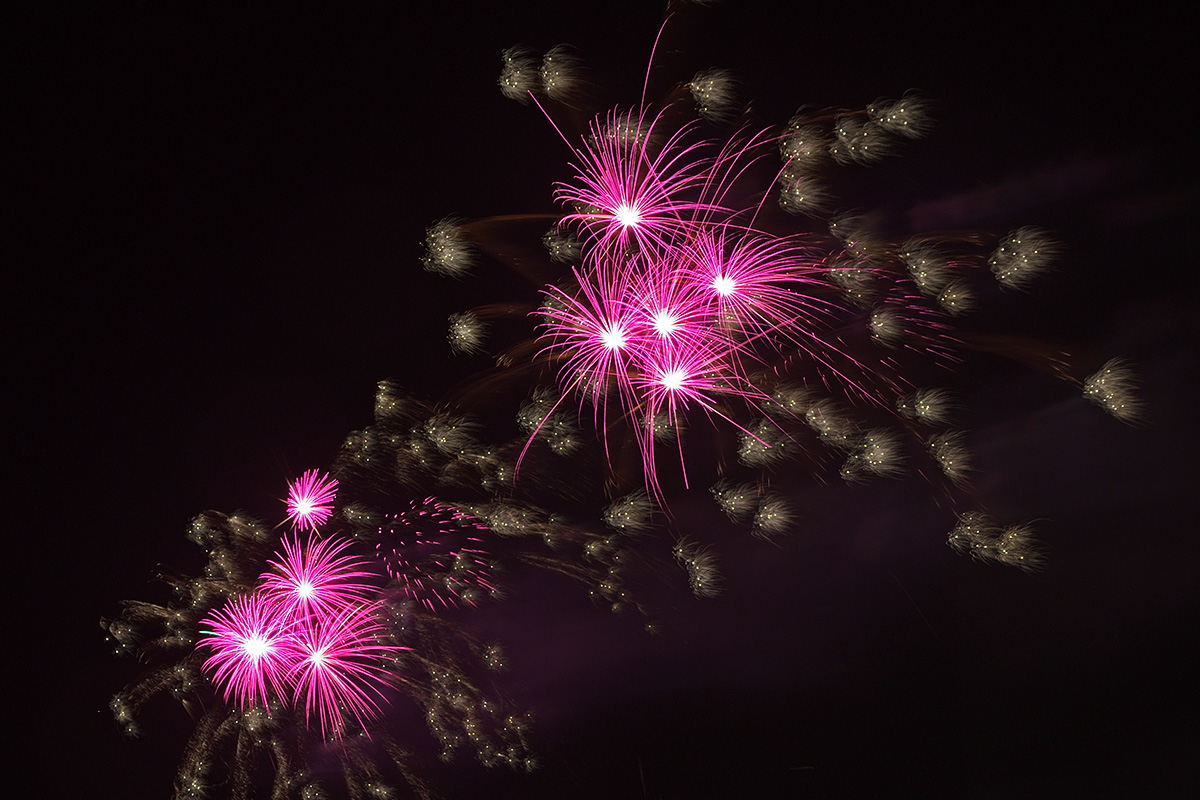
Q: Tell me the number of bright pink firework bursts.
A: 9